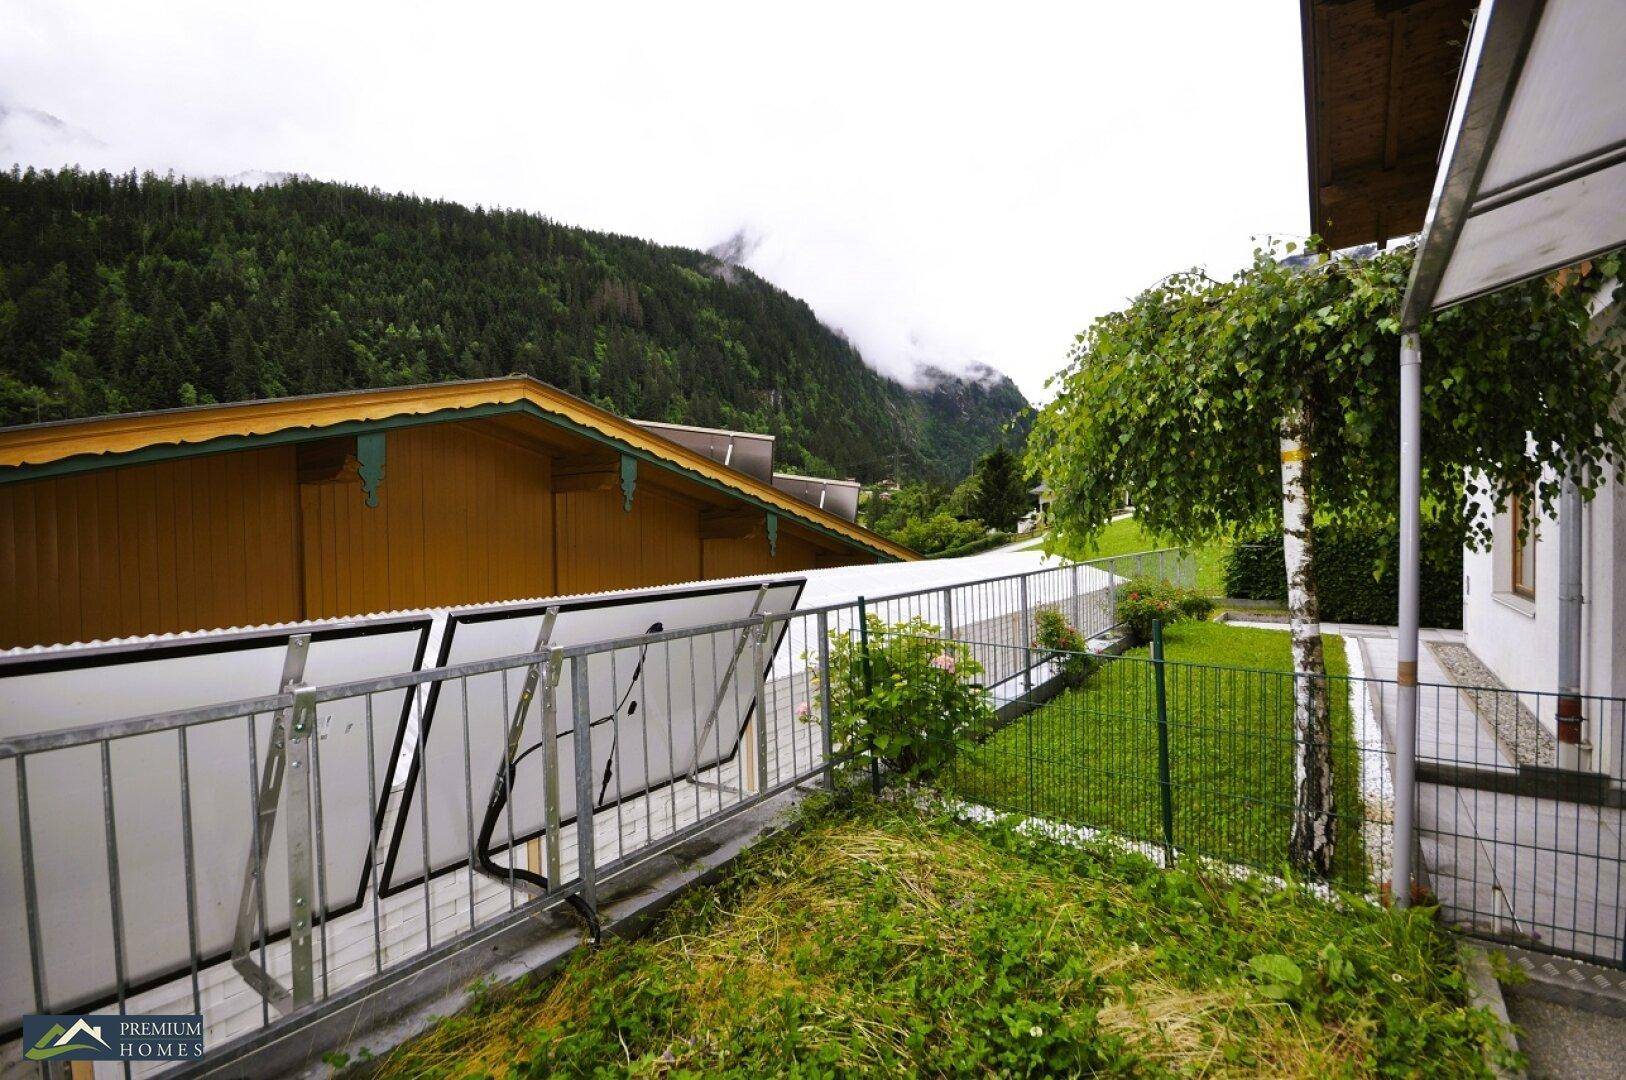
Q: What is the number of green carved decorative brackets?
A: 3